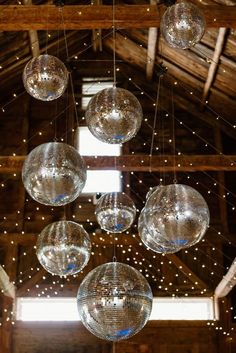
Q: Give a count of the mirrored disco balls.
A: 9